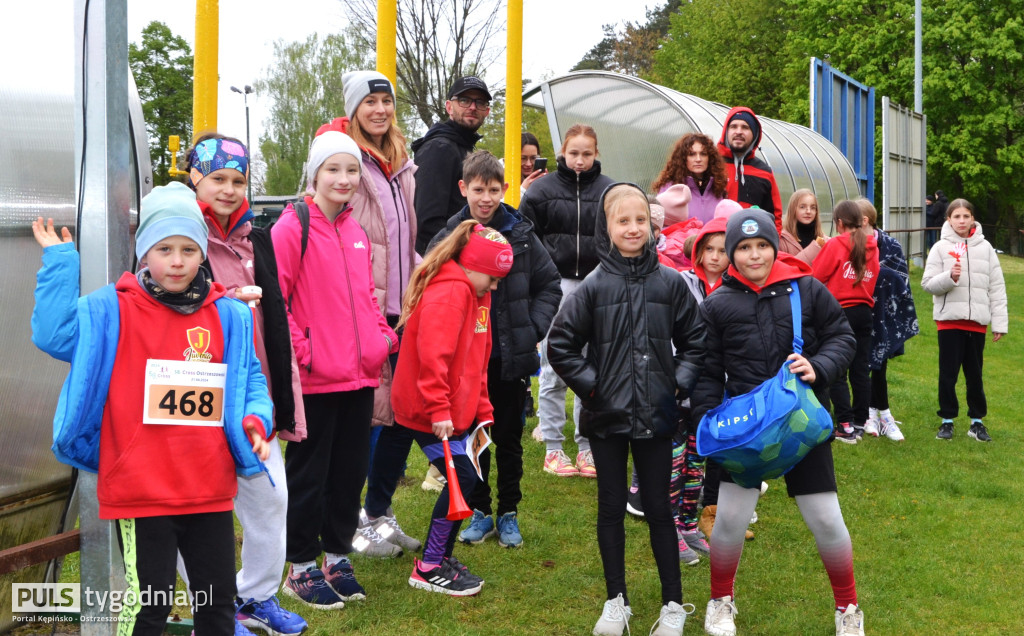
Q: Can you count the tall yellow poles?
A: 3